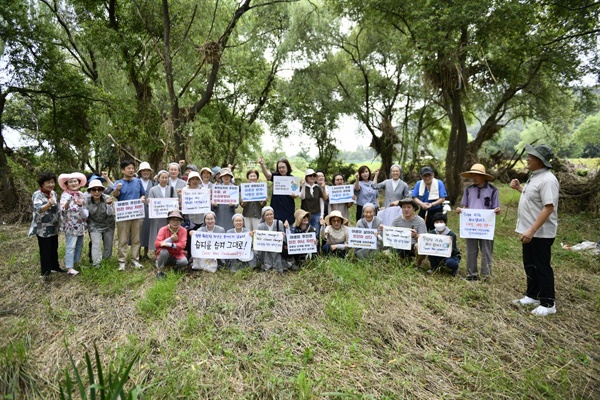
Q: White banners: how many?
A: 14